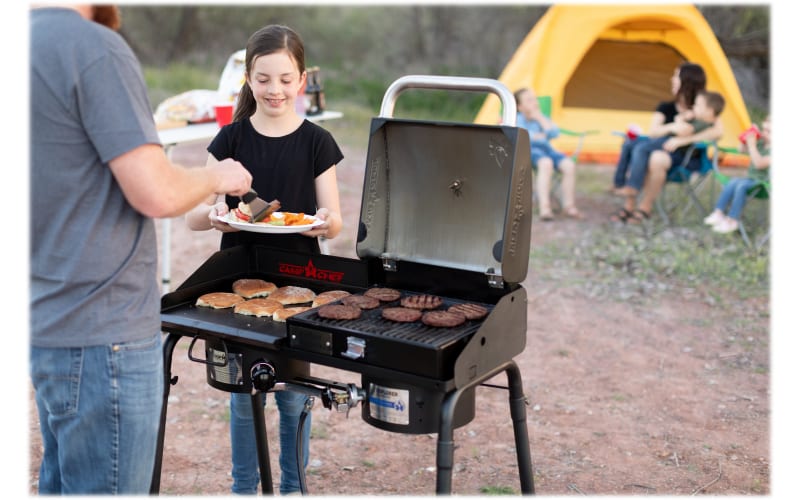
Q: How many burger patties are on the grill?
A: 7